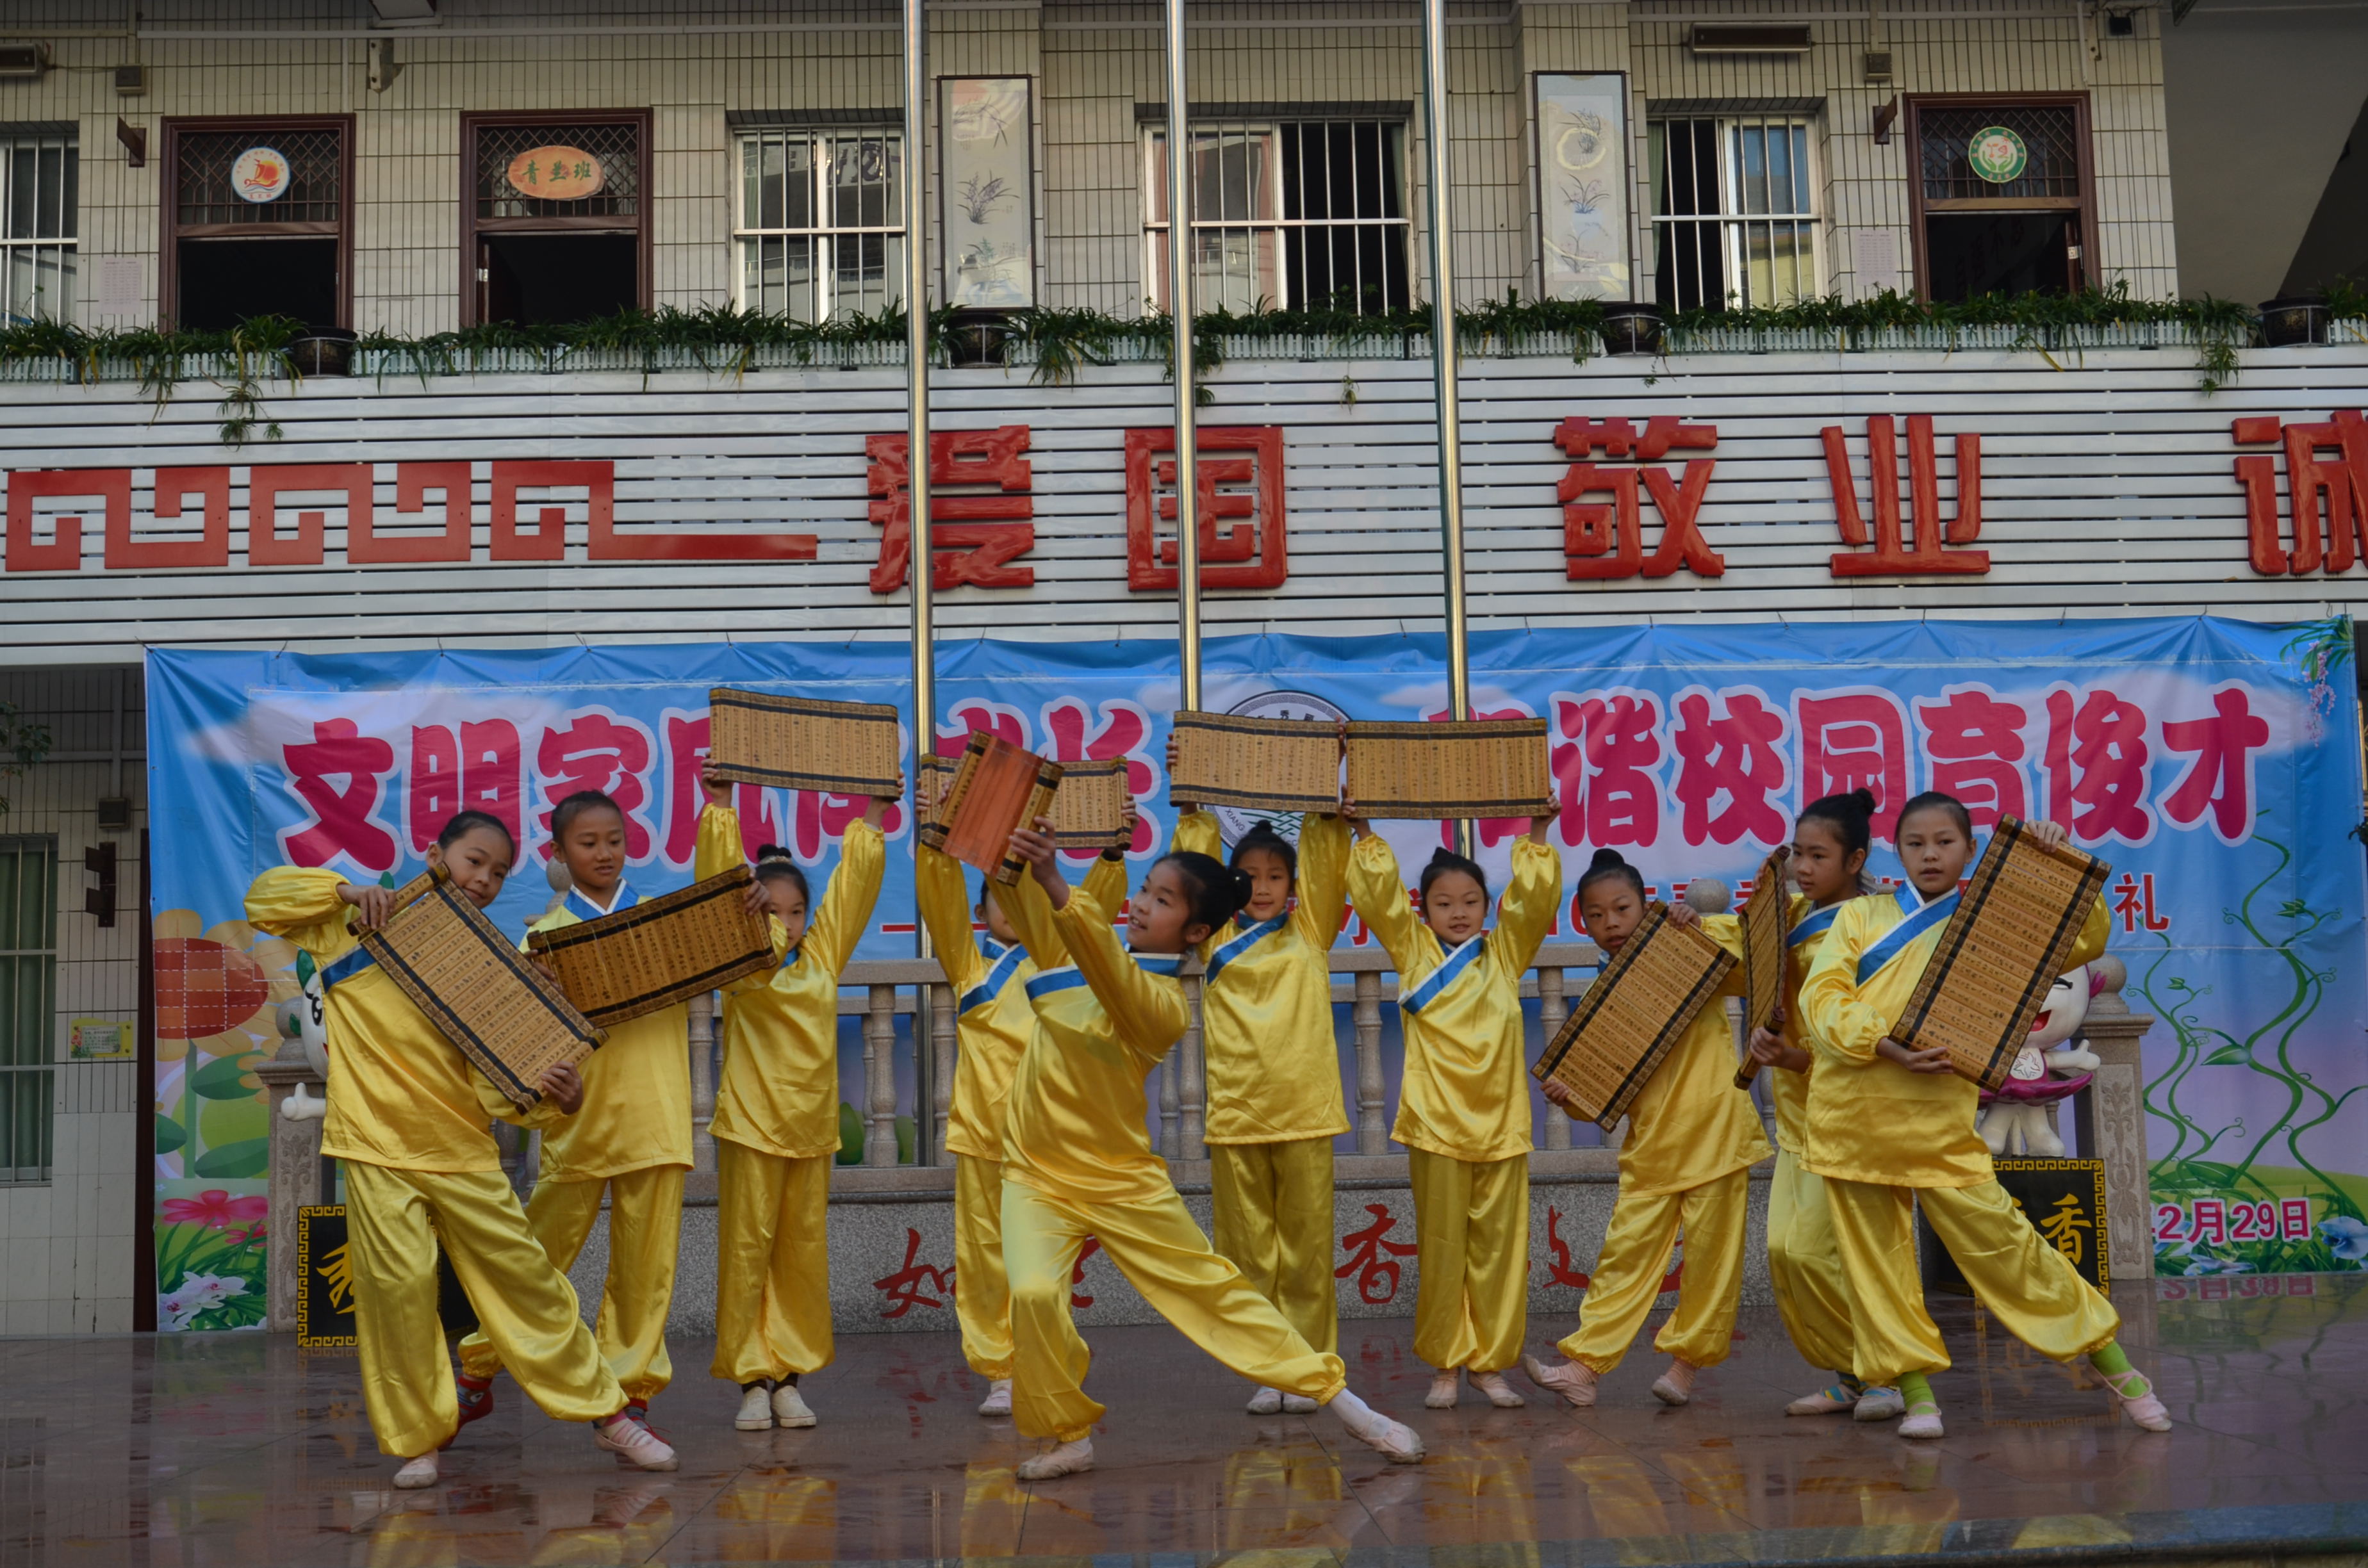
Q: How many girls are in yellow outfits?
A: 10